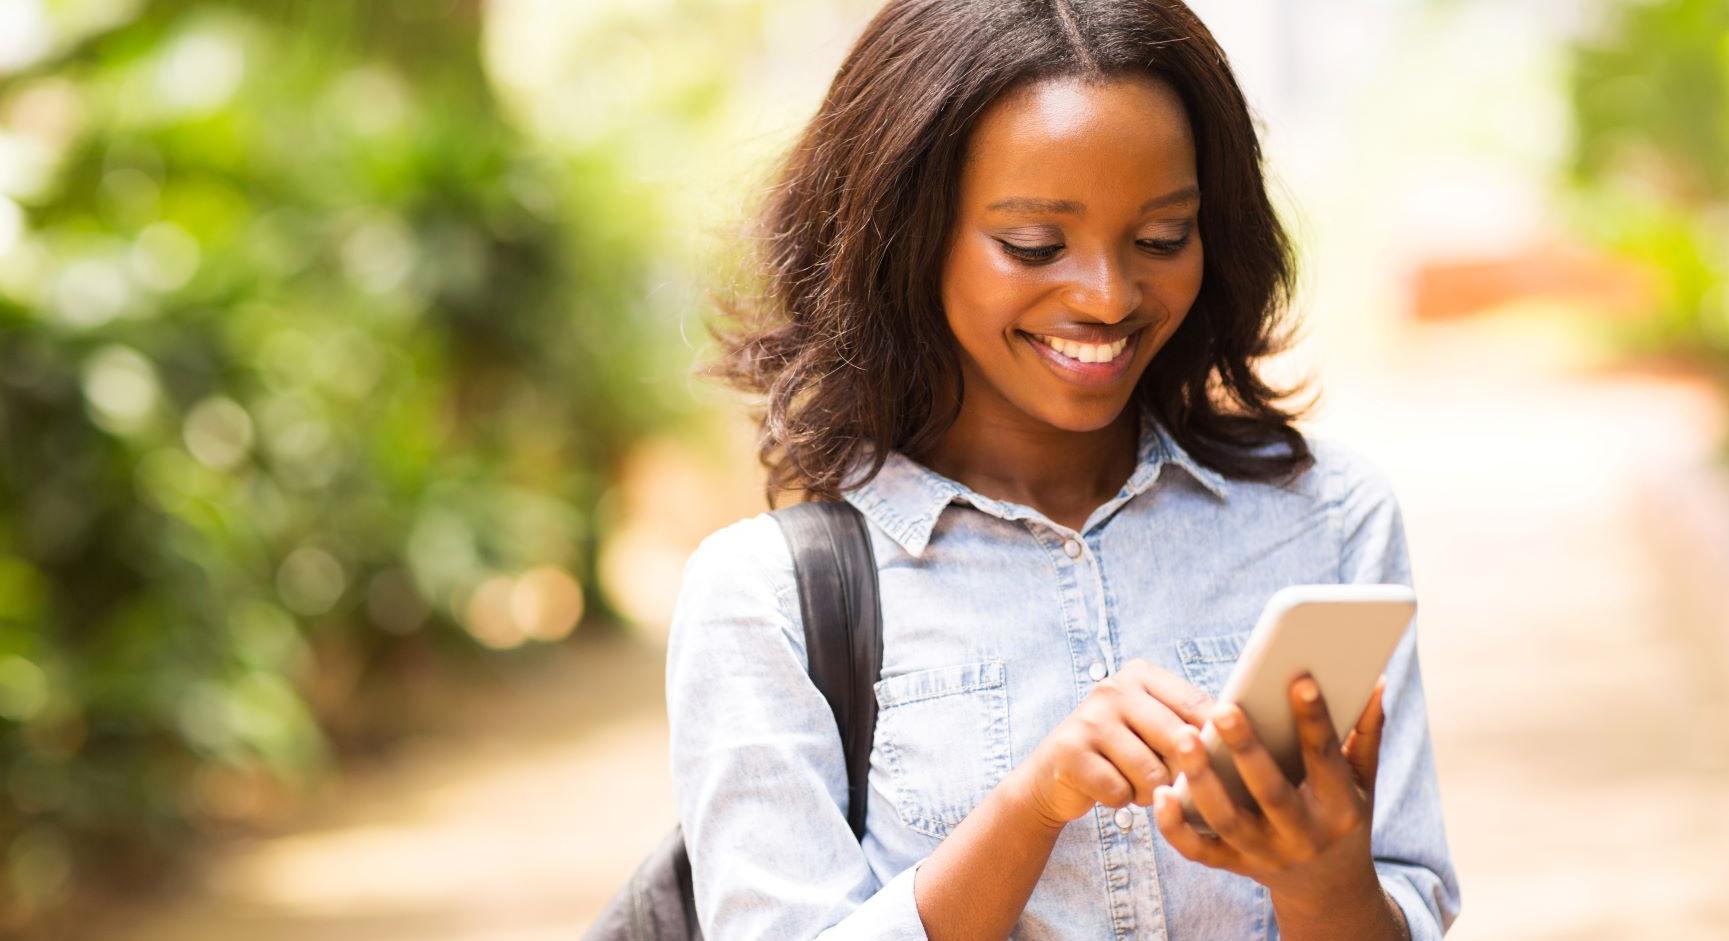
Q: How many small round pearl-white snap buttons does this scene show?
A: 3